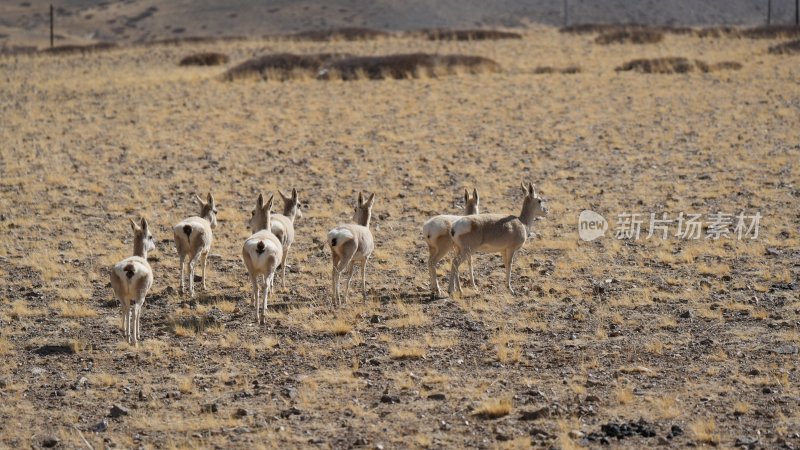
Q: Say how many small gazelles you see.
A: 7